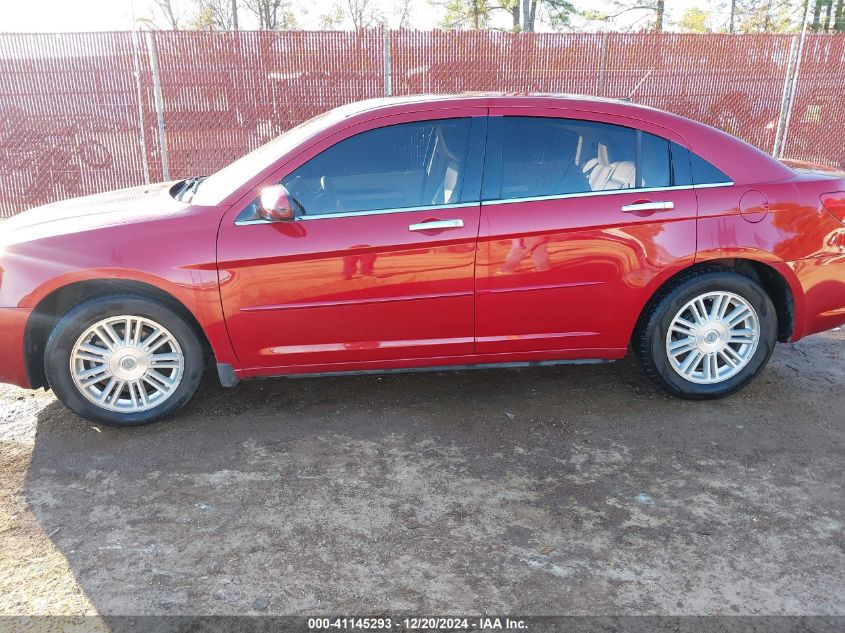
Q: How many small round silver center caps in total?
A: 2